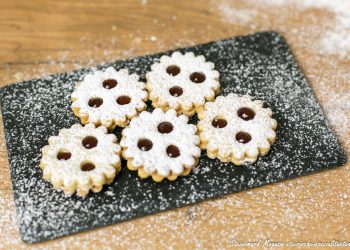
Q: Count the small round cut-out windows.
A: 15